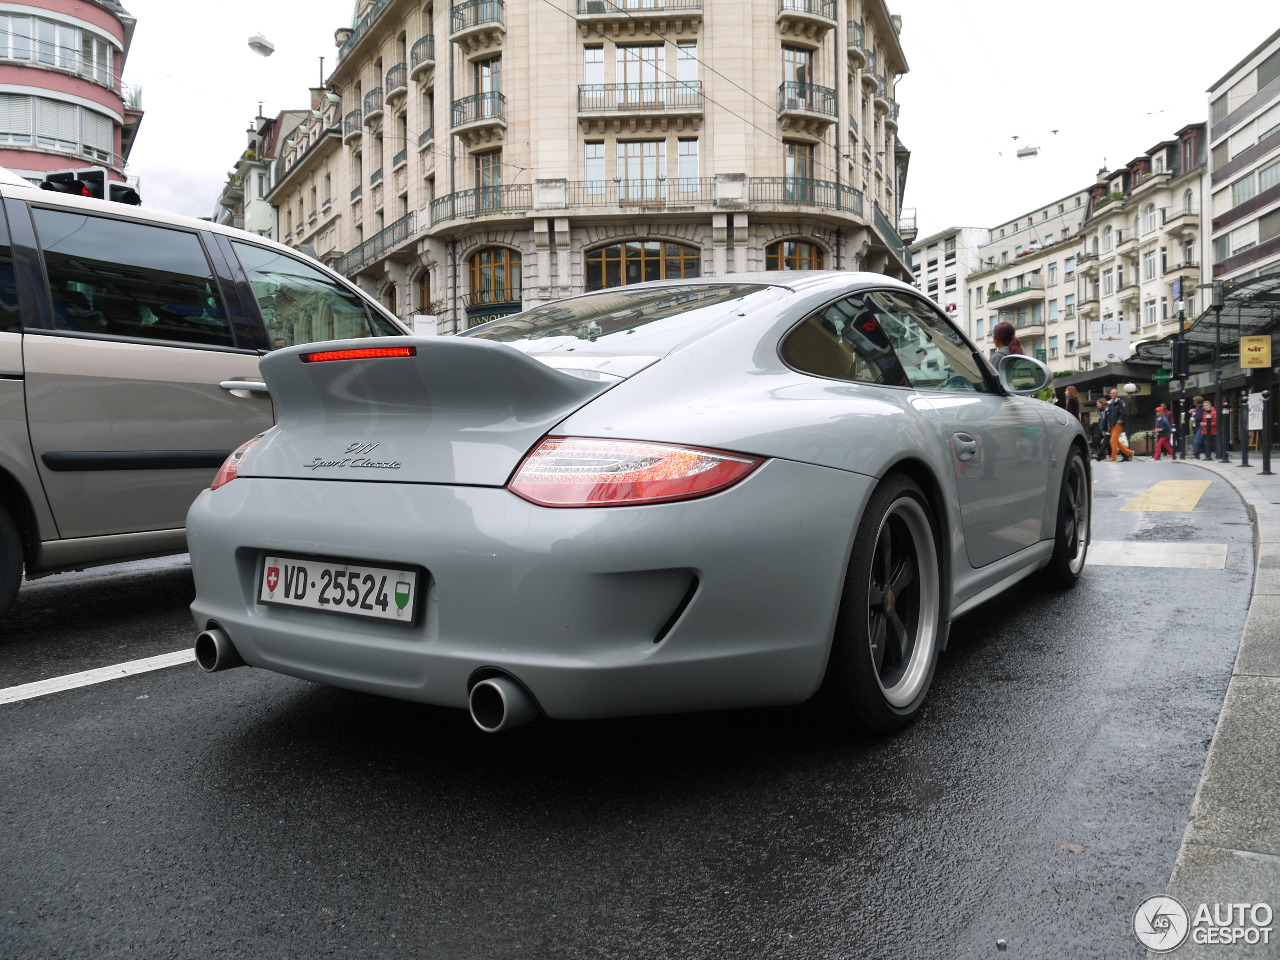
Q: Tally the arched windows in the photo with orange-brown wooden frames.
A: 5